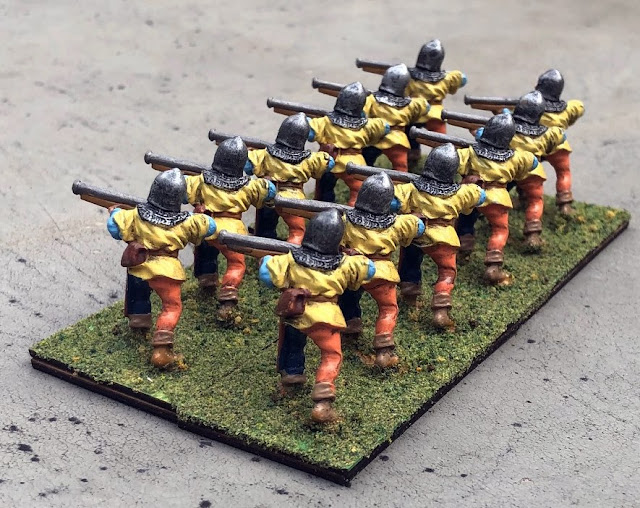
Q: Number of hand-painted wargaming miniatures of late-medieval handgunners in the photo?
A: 12